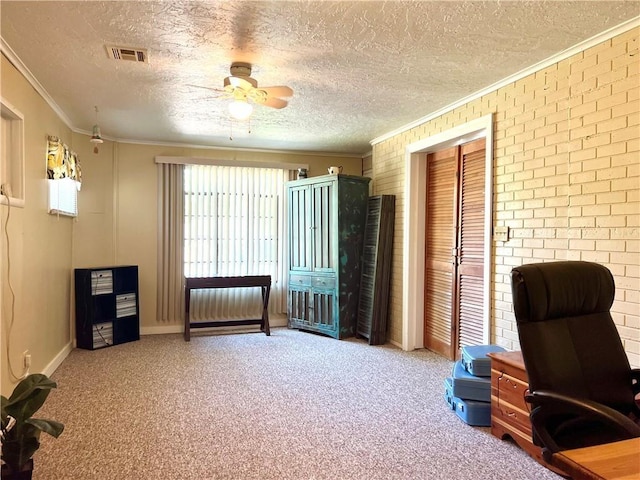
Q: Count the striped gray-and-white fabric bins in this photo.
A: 3